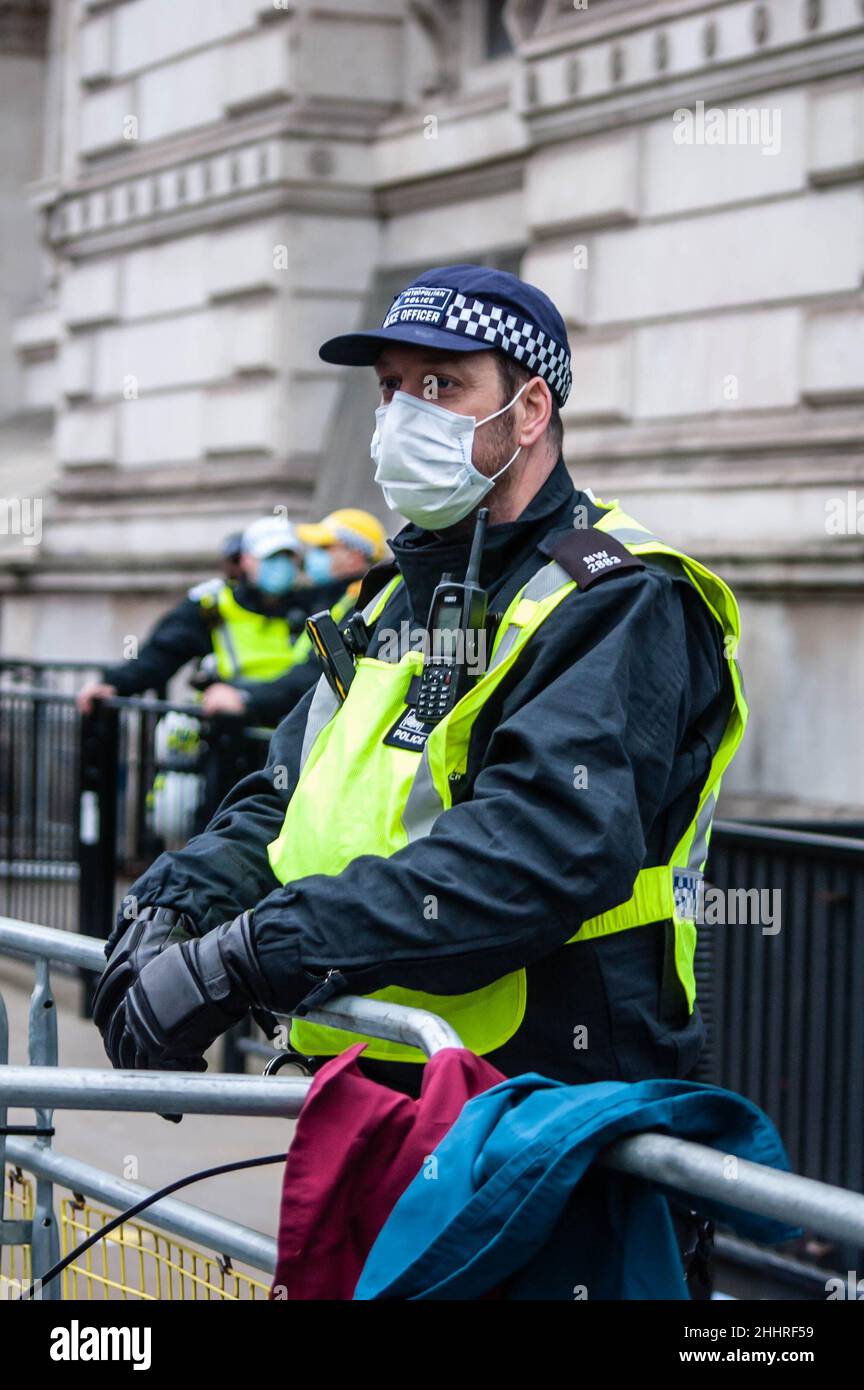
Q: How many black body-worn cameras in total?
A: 1